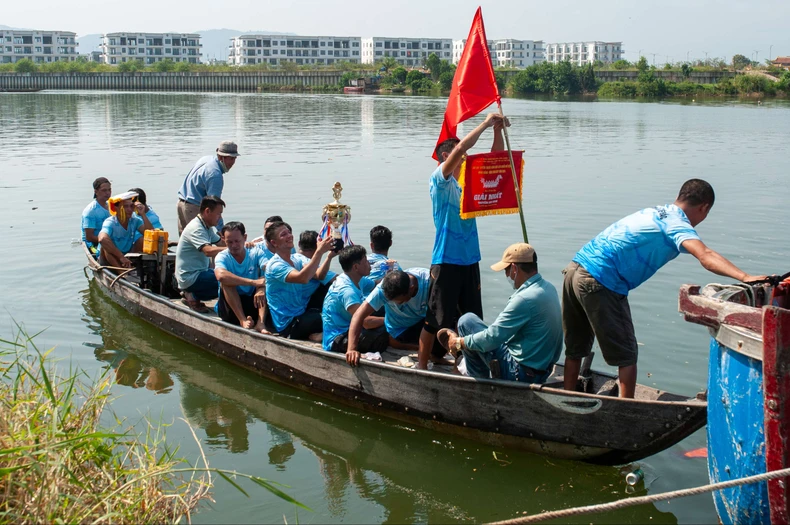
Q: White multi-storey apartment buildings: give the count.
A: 6